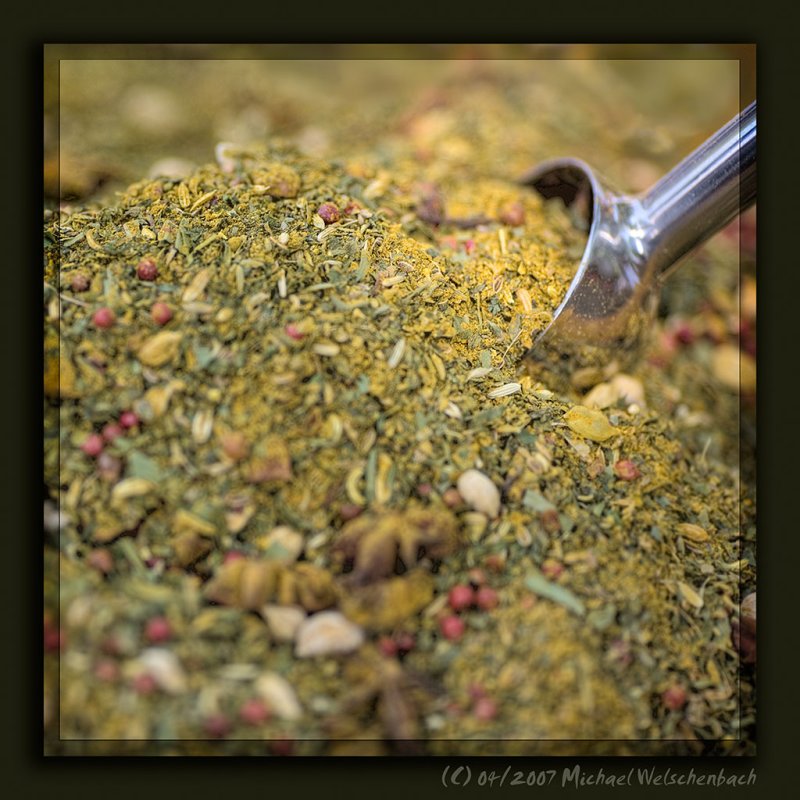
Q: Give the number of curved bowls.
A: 1